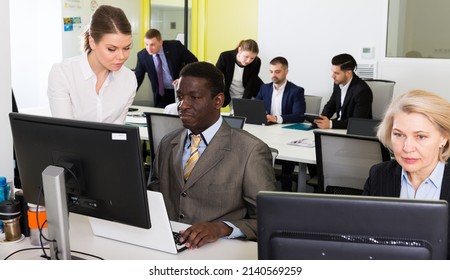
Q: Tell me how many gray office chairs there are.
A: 4